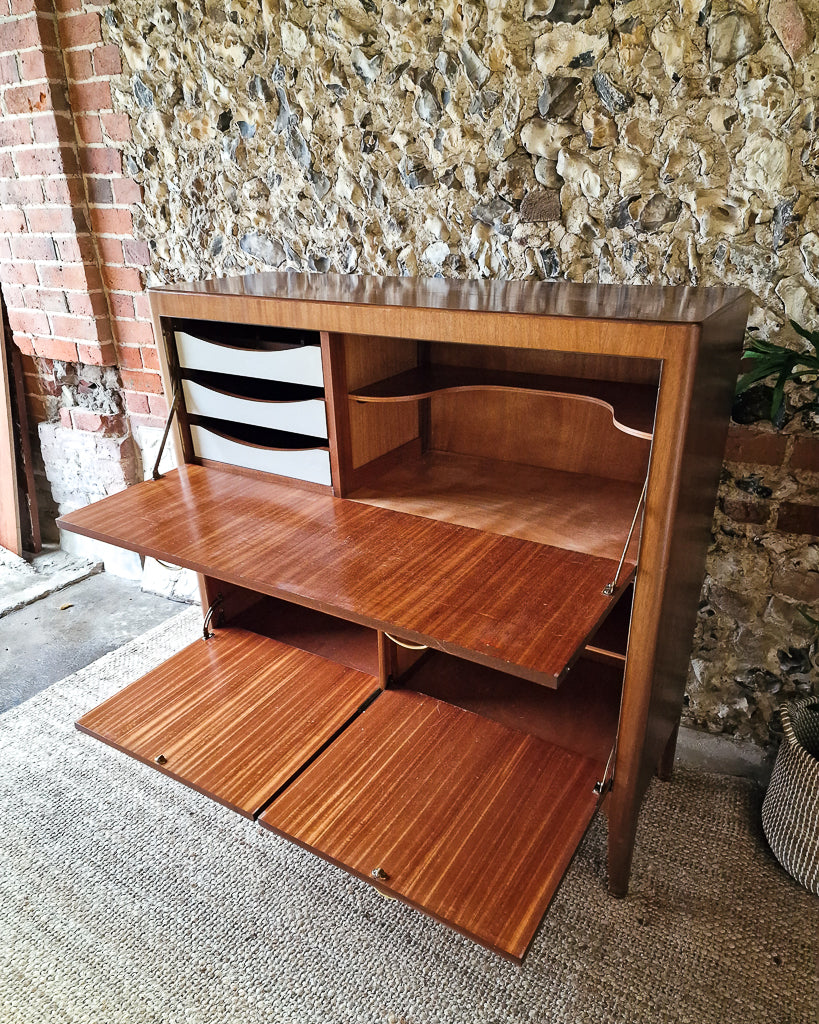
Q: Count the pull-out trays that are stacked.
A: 3